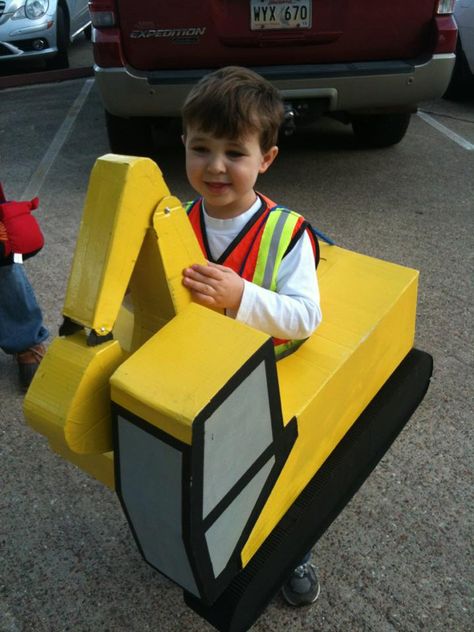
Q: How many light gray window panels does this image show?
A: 3